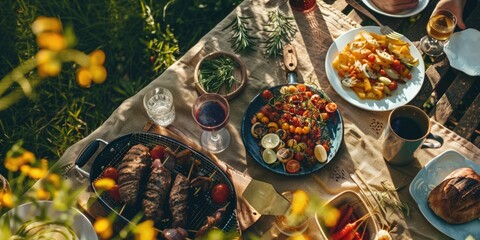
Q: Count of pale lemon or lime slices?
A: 3